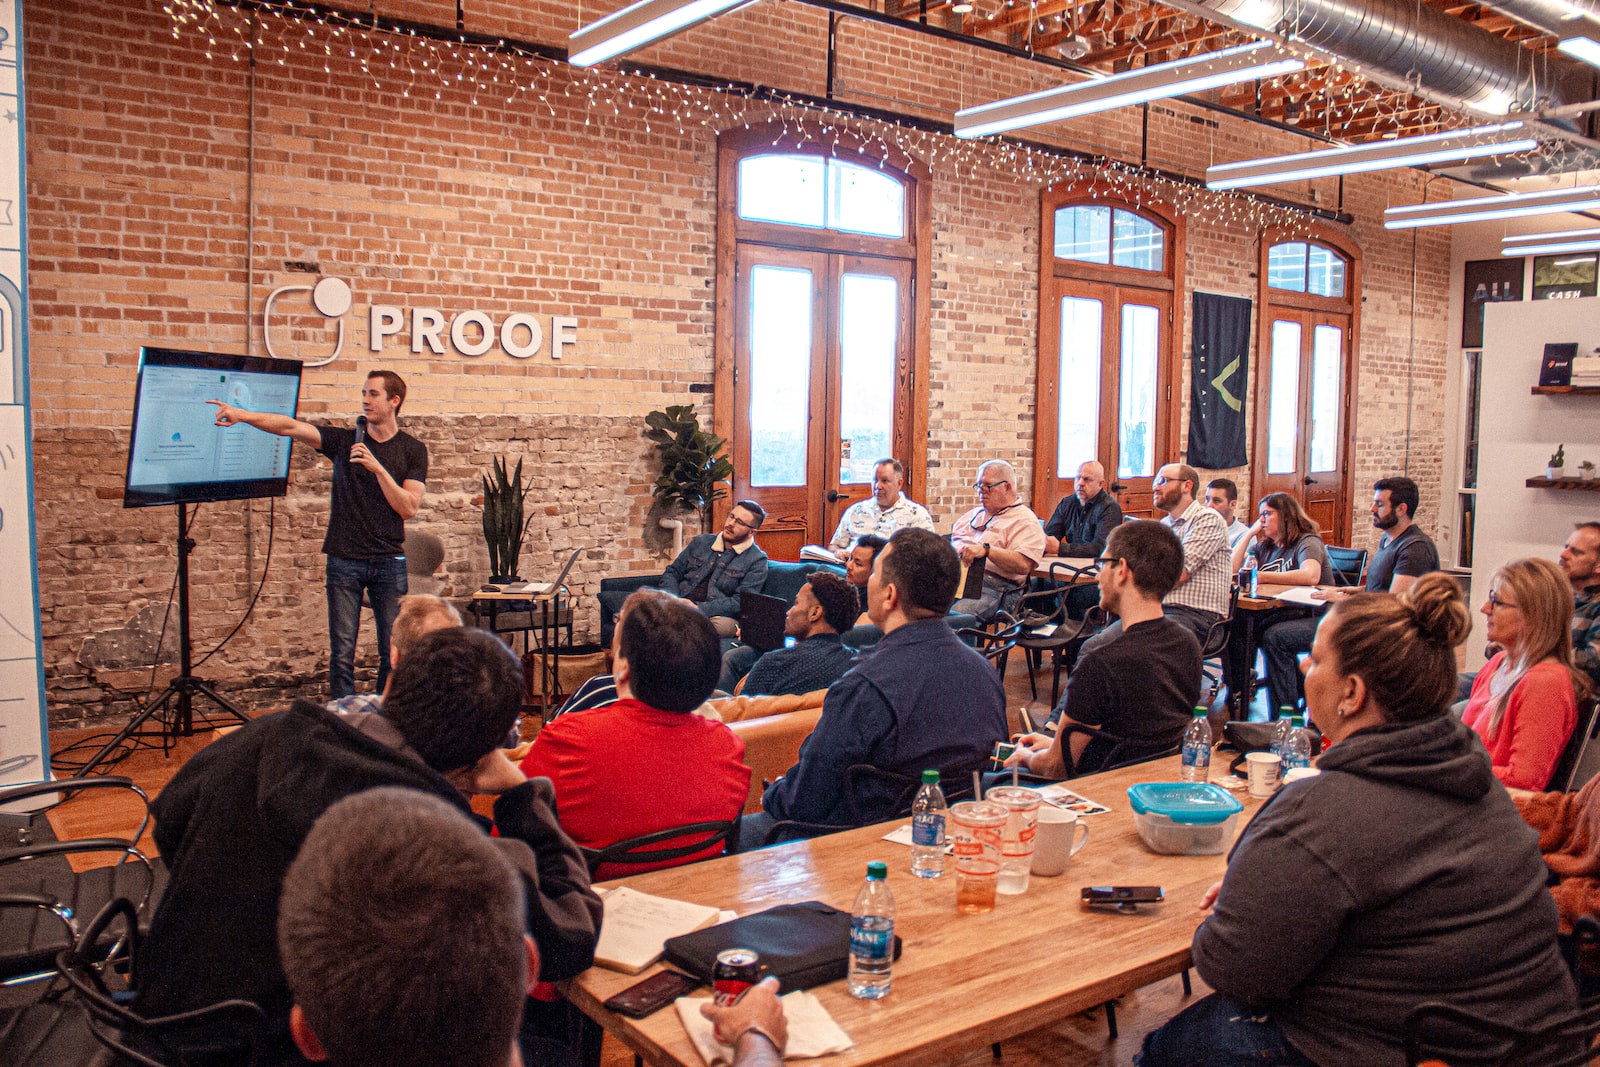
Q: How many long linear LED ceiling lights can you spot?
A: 6